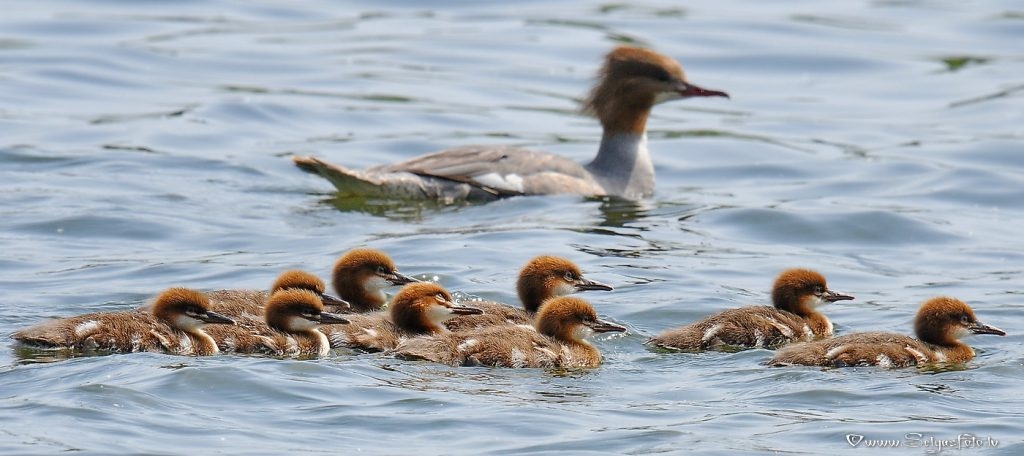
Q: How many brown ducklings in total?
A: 9